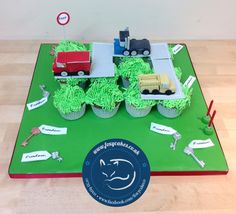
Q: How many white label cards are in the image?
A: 7